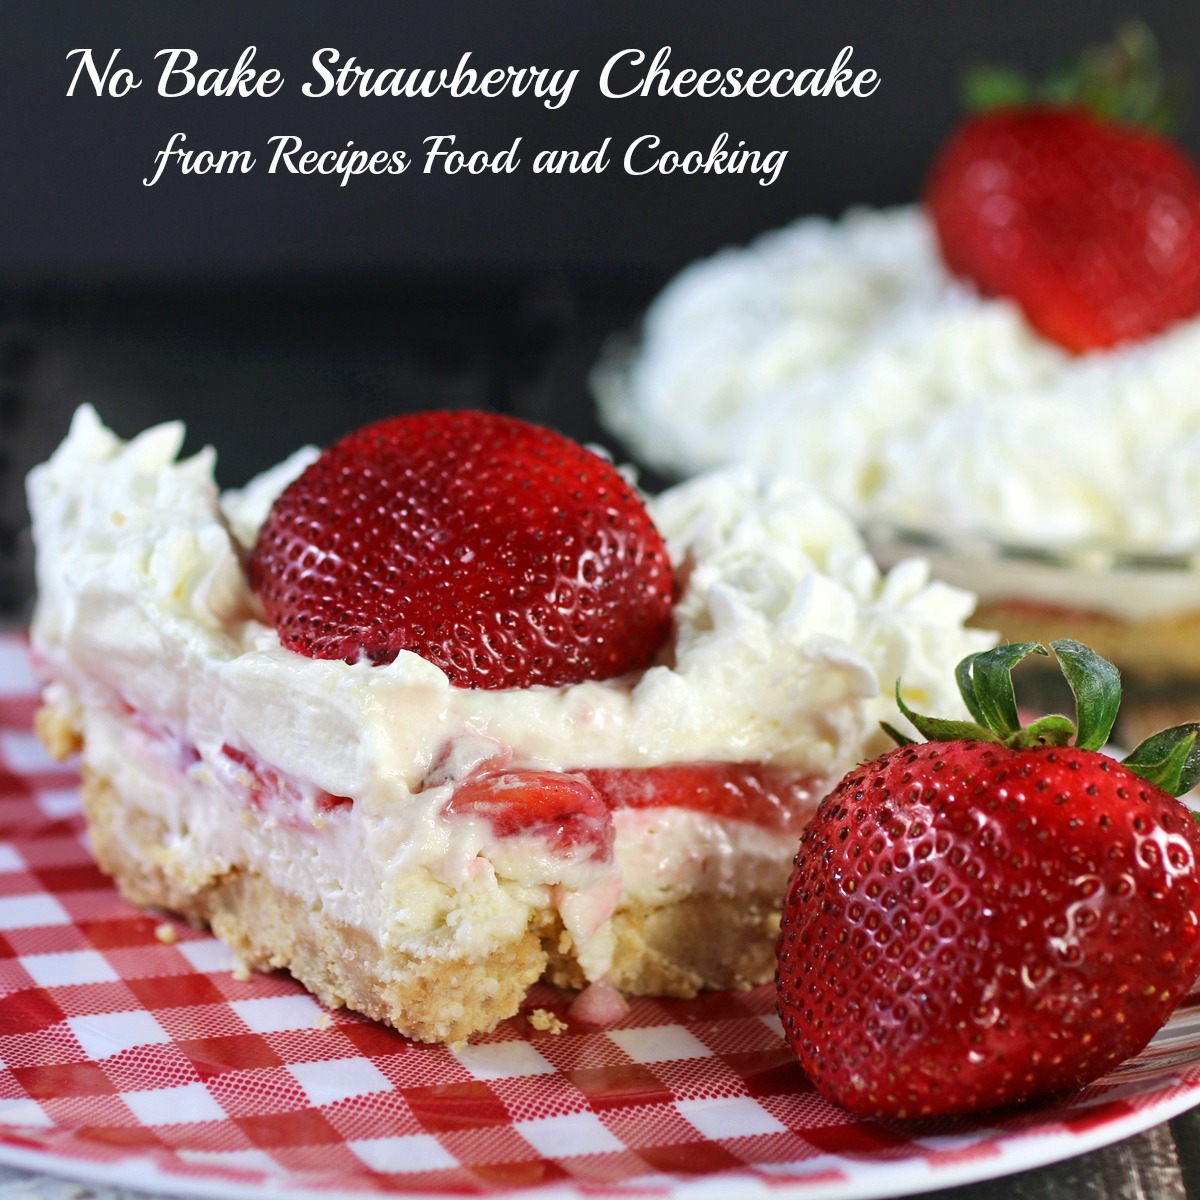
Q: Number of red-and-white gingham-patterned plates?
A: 1